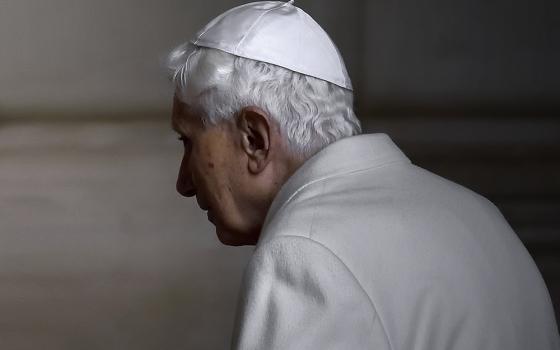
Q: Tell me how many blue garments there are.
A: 0